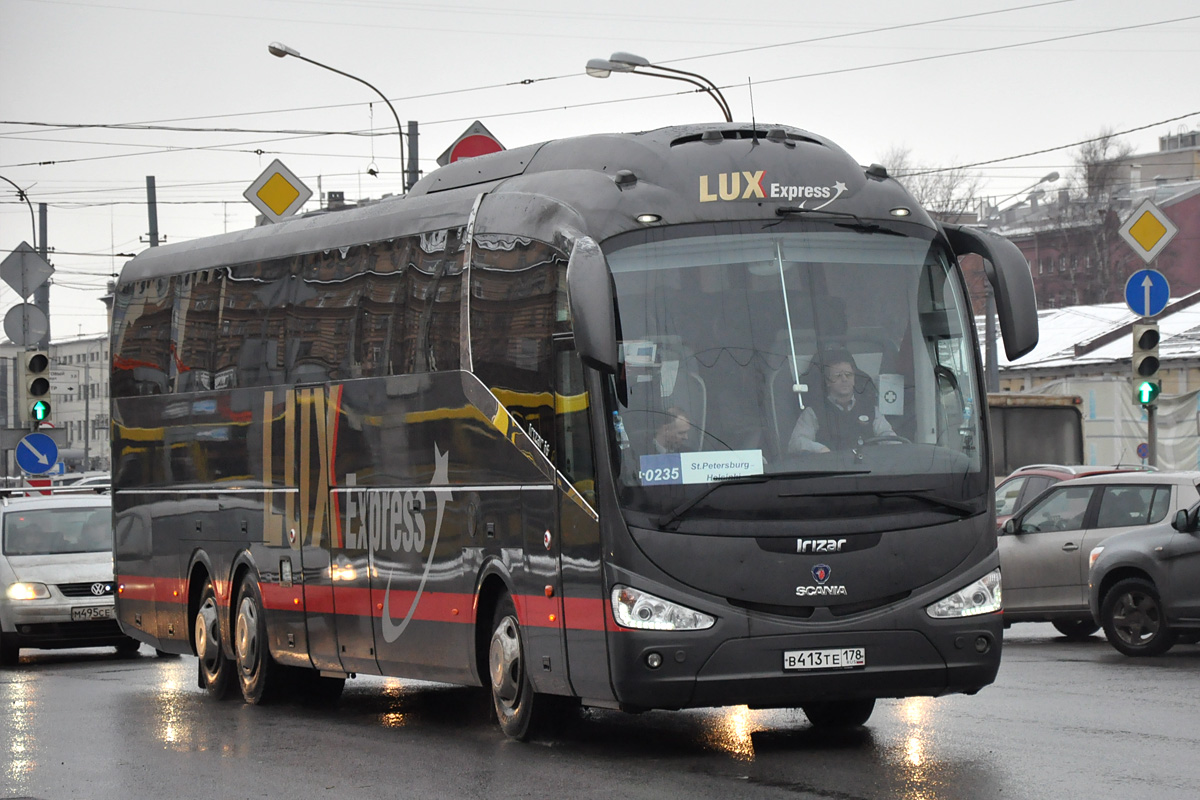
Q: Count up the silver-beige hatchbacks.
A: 1